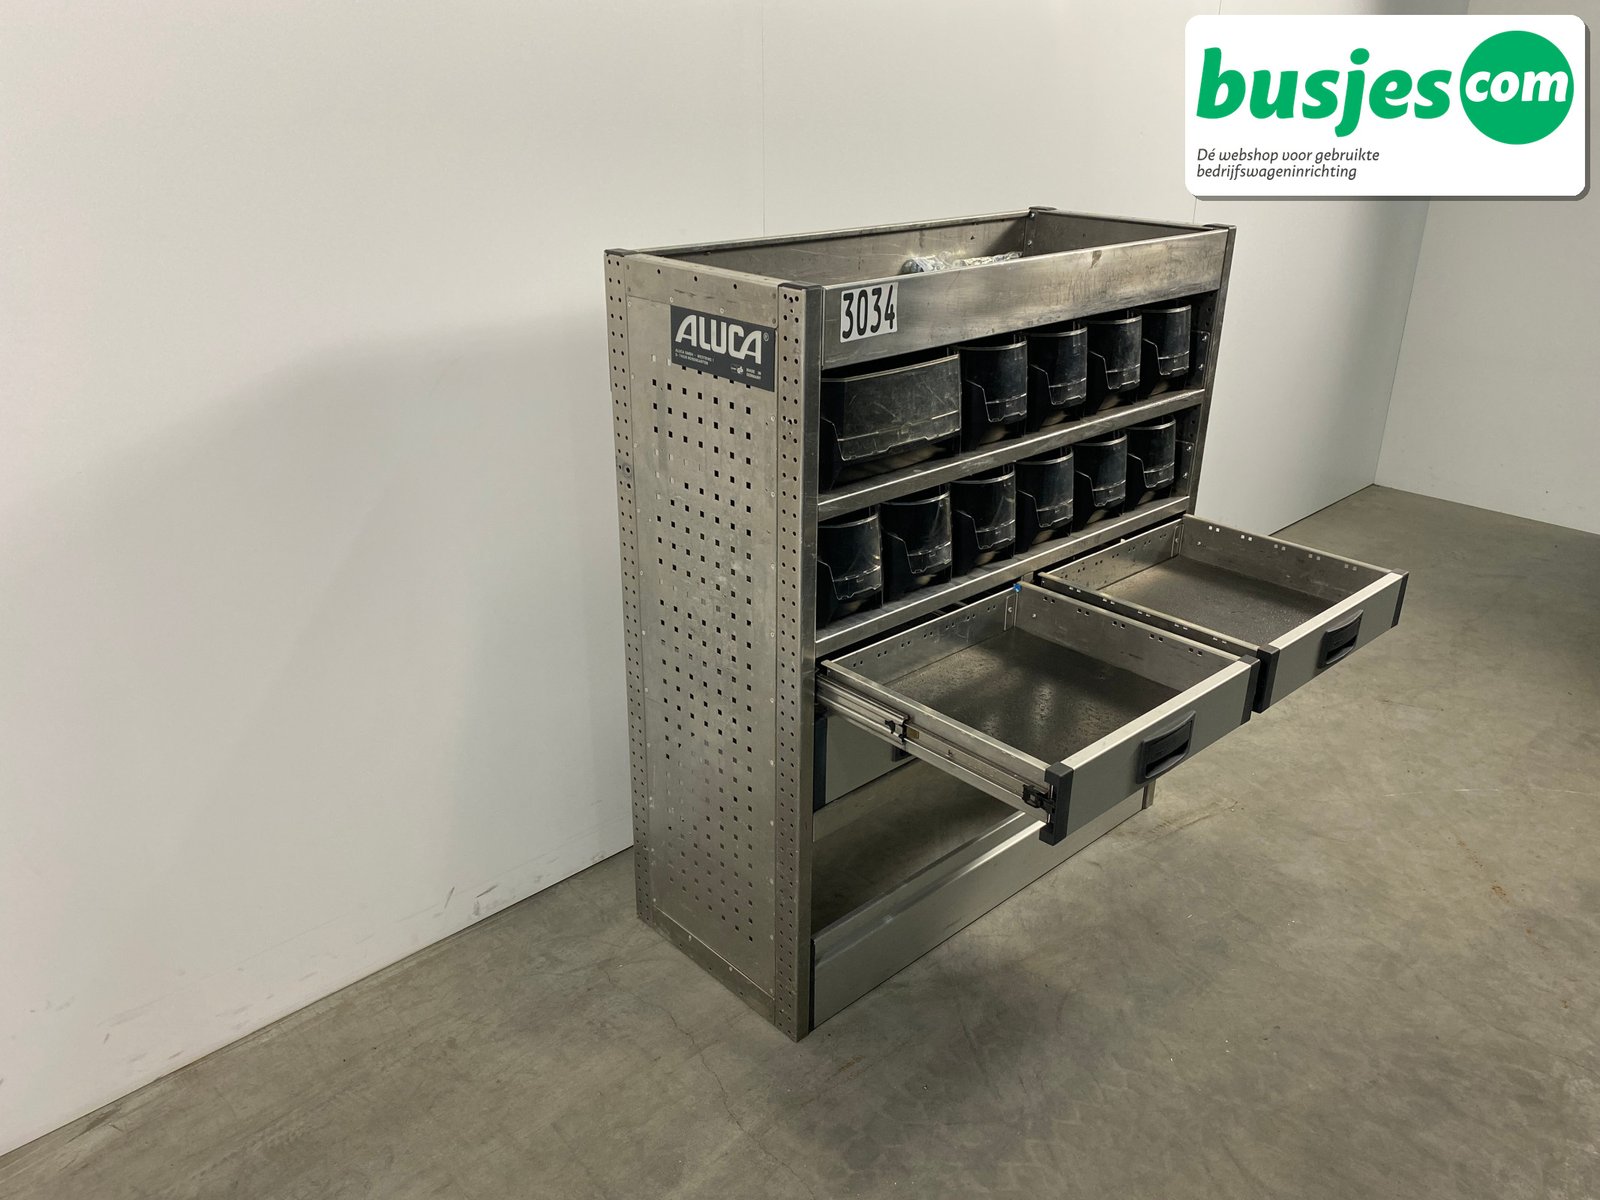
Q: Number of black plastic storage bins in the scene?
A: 11